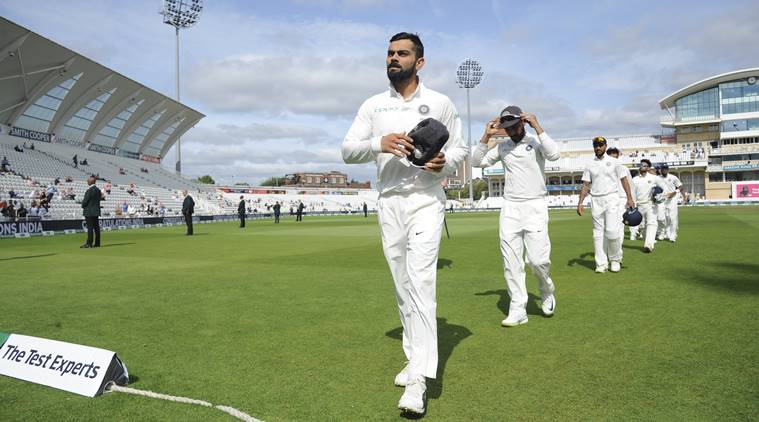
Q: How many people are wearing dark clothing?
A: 6